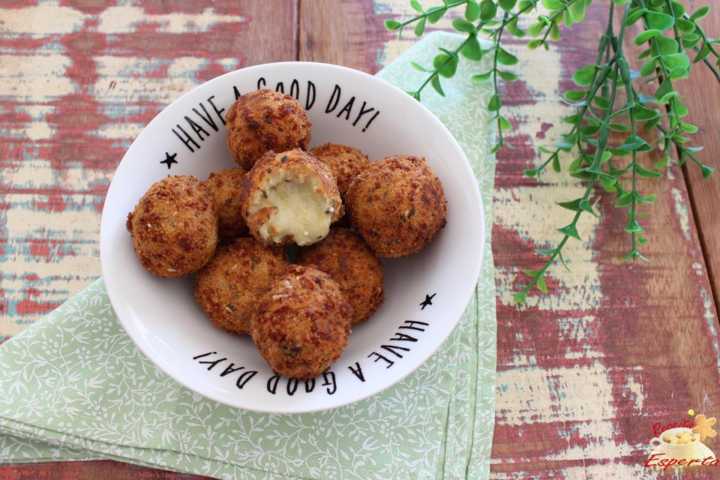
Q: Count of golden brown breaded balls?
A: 9